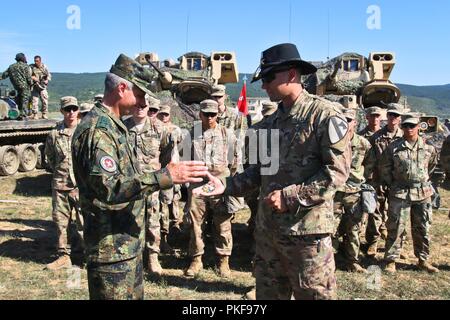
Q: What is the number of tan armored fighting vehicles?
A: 2